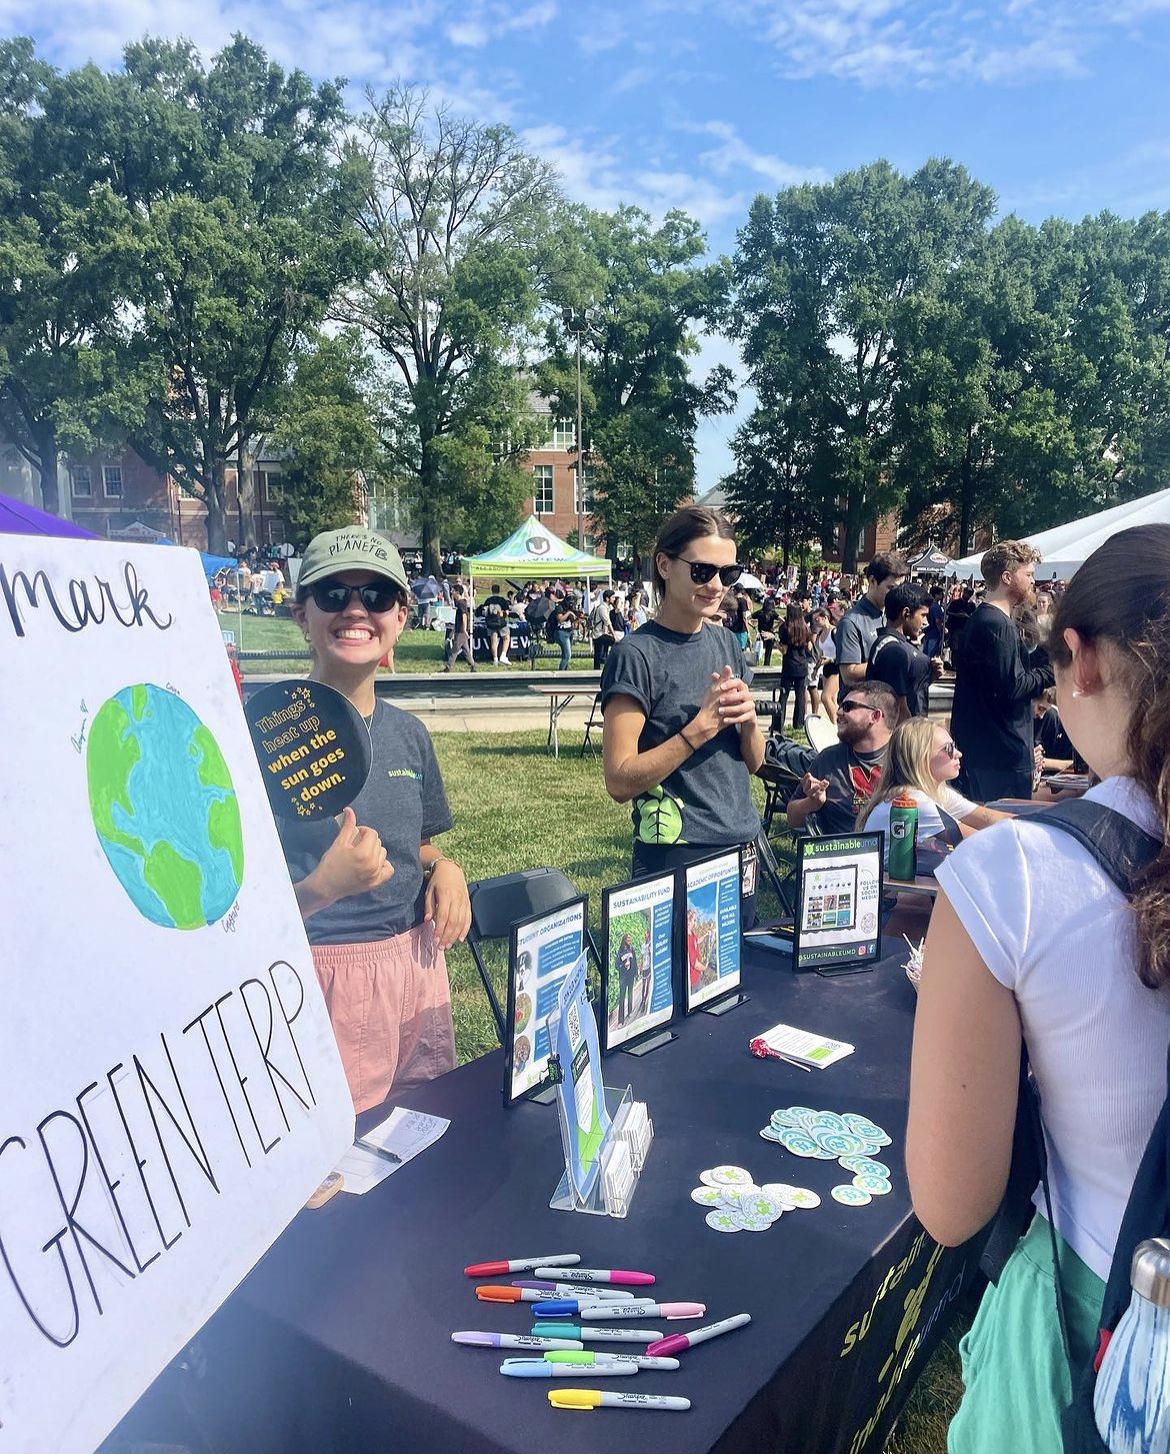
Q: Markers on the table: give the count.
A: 12